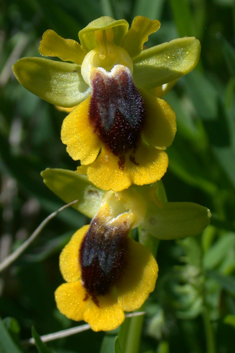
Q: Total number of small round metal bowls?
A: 0